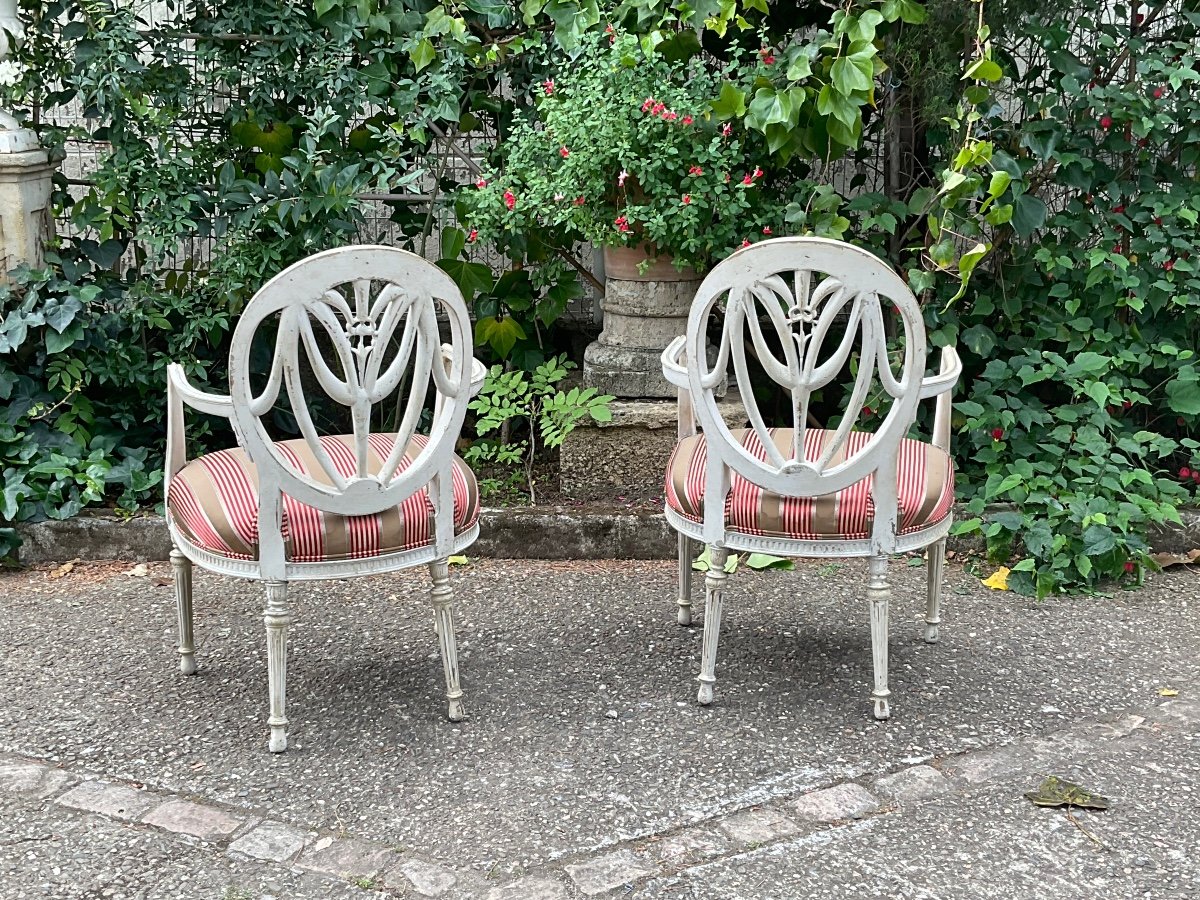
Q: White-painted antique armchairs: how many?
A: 2